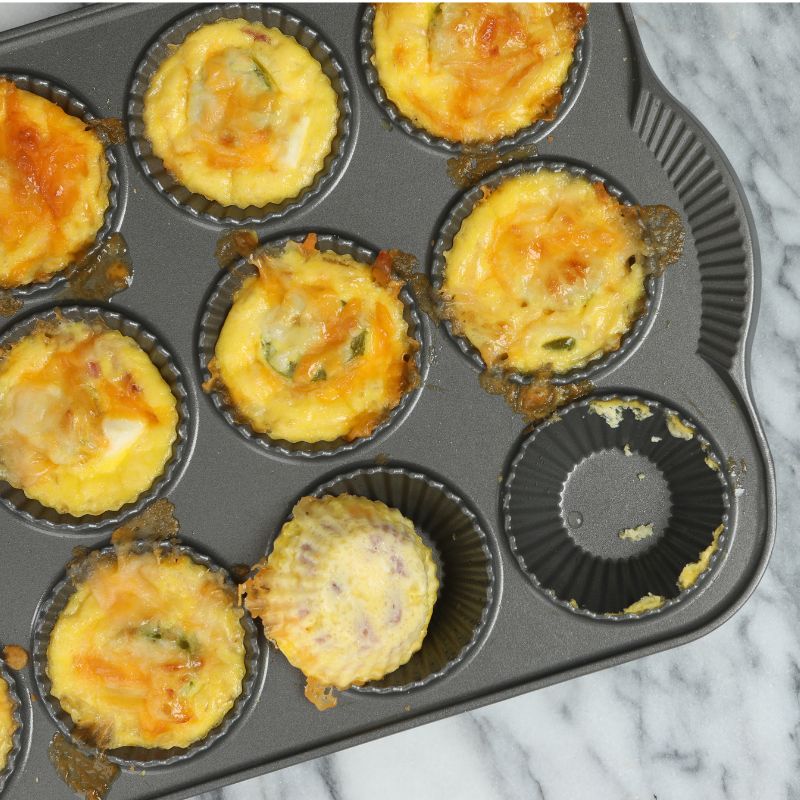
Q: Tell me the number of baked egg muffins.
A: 9